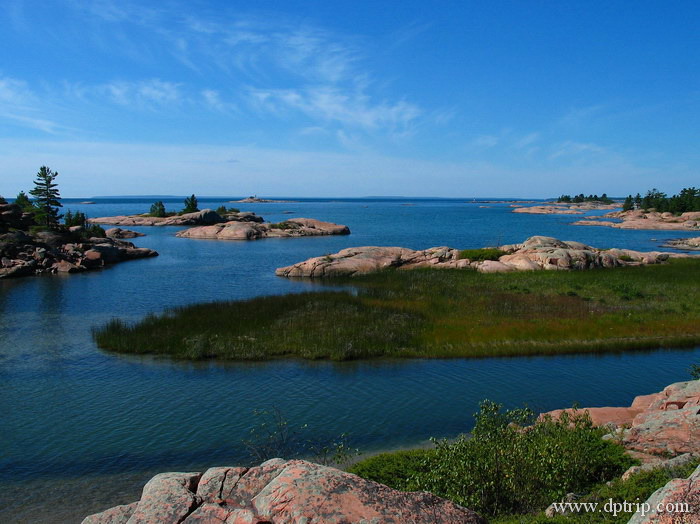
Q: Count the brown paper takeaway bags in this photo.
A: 0